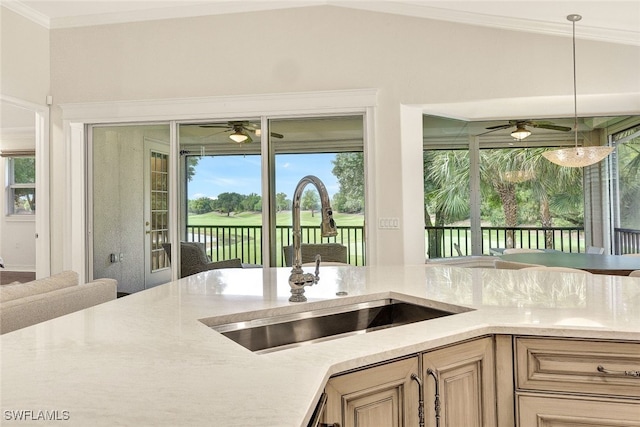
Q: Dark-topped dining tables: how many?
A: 1